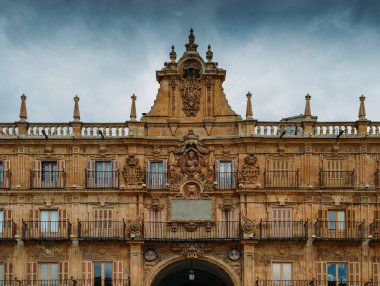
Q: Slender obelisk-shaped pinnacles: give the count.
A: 6